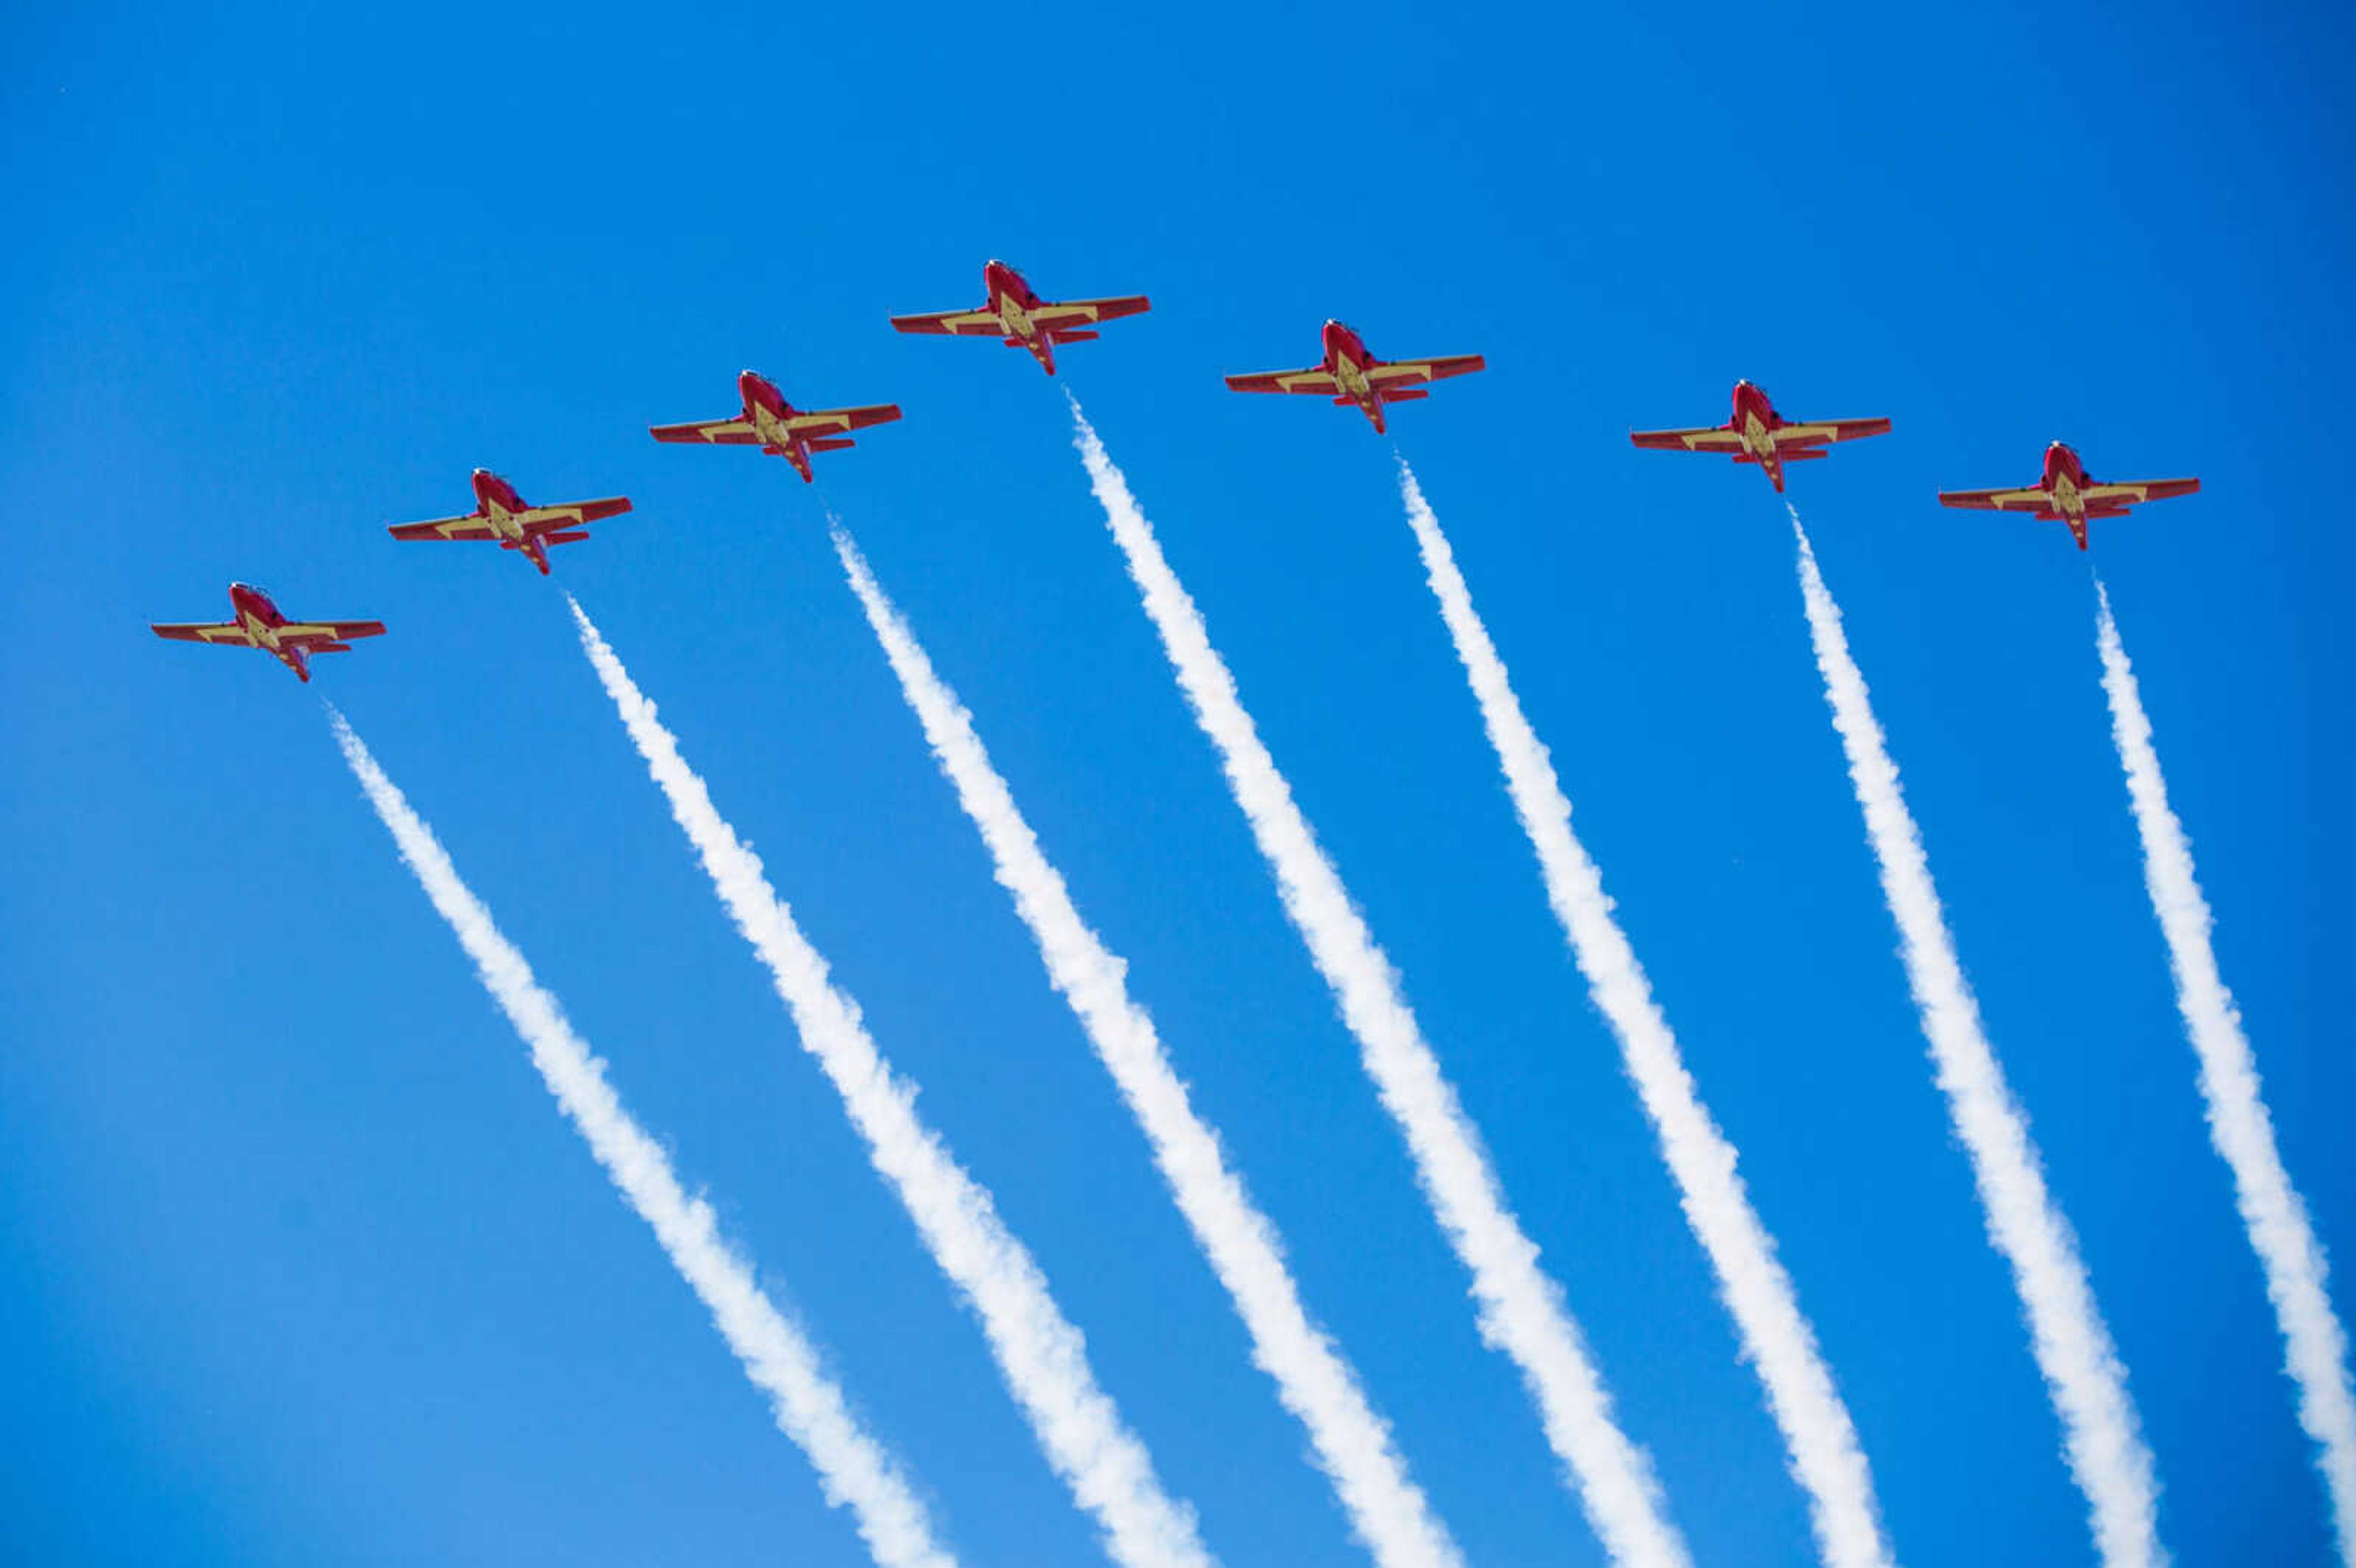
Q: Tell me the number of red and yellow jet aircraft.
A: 7